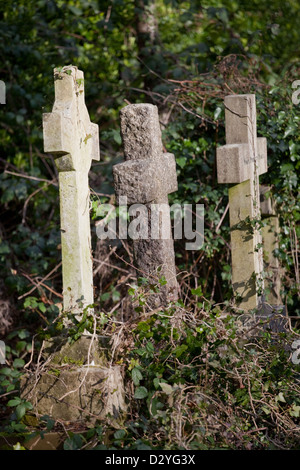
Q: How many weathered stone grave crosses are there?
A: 3